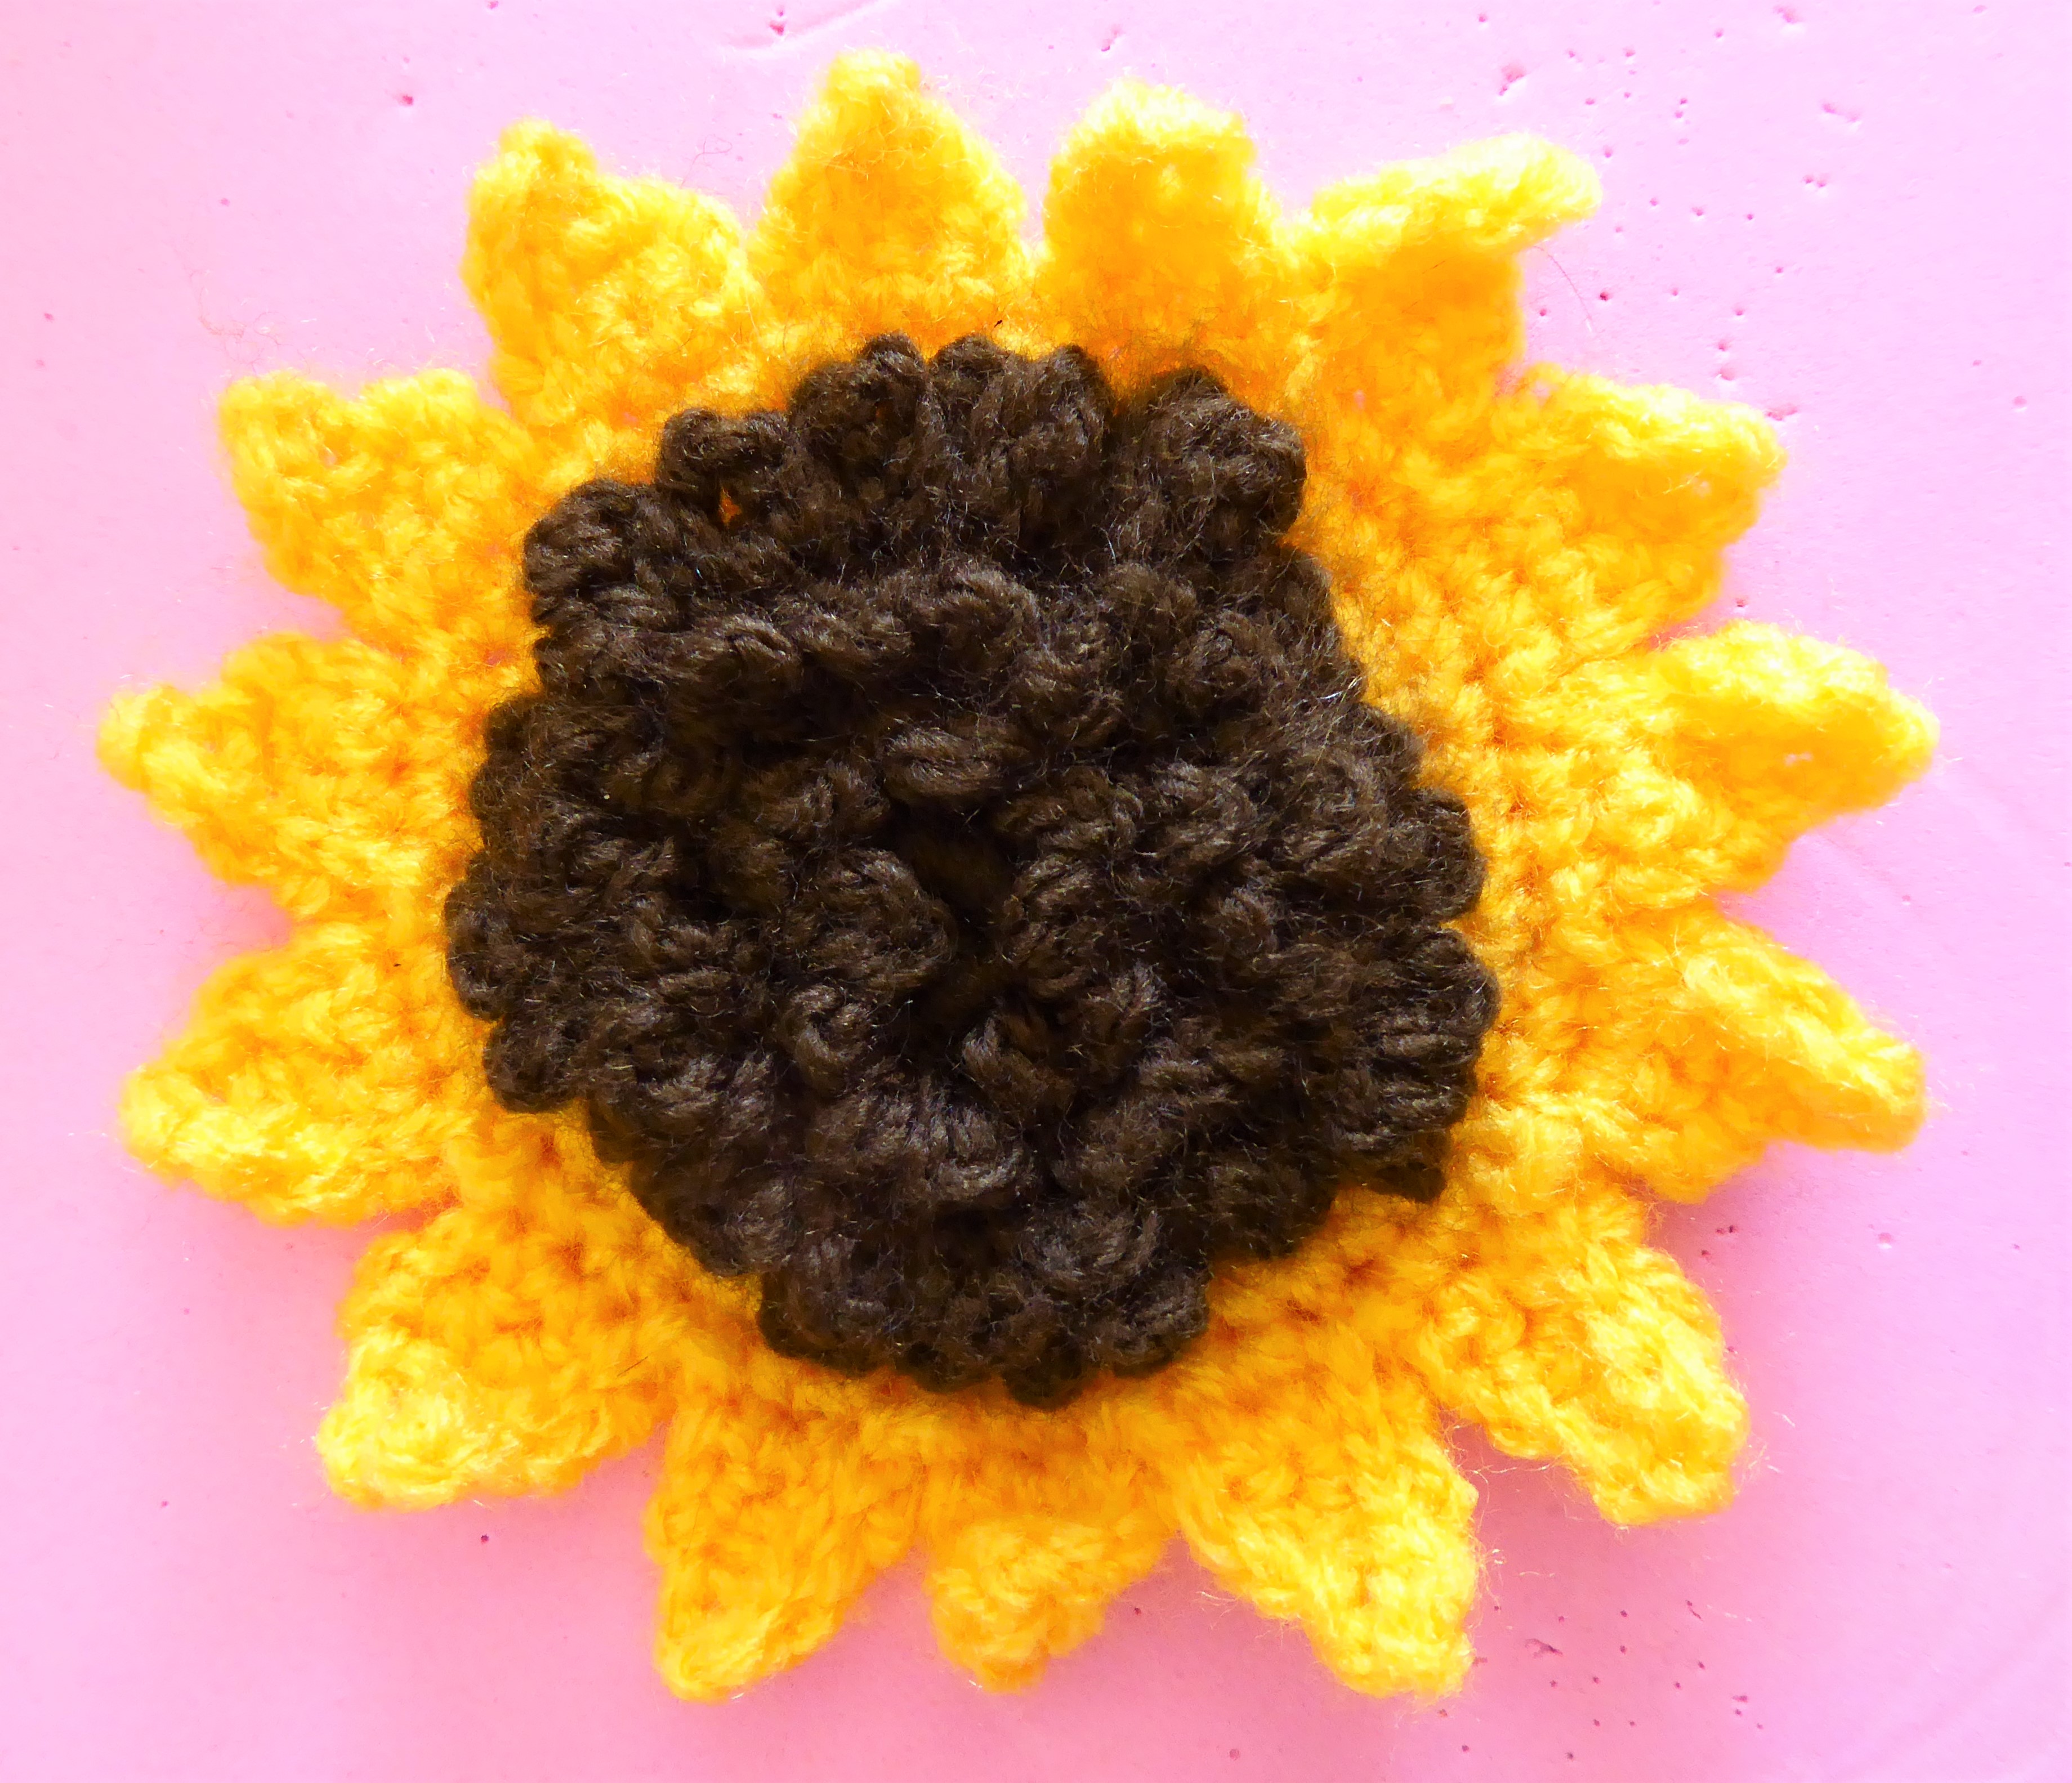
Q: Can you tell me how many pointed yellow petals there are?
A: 15